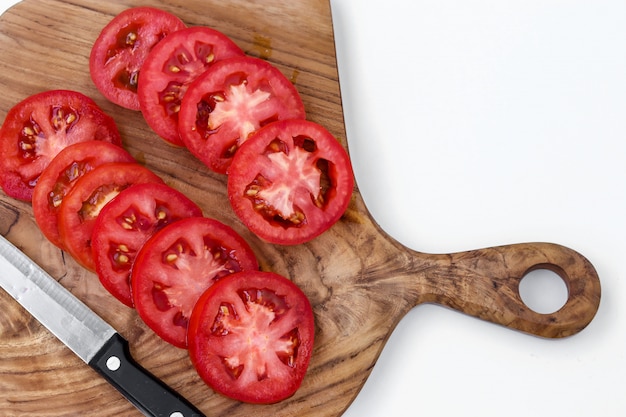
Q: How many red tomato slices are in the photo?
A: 10